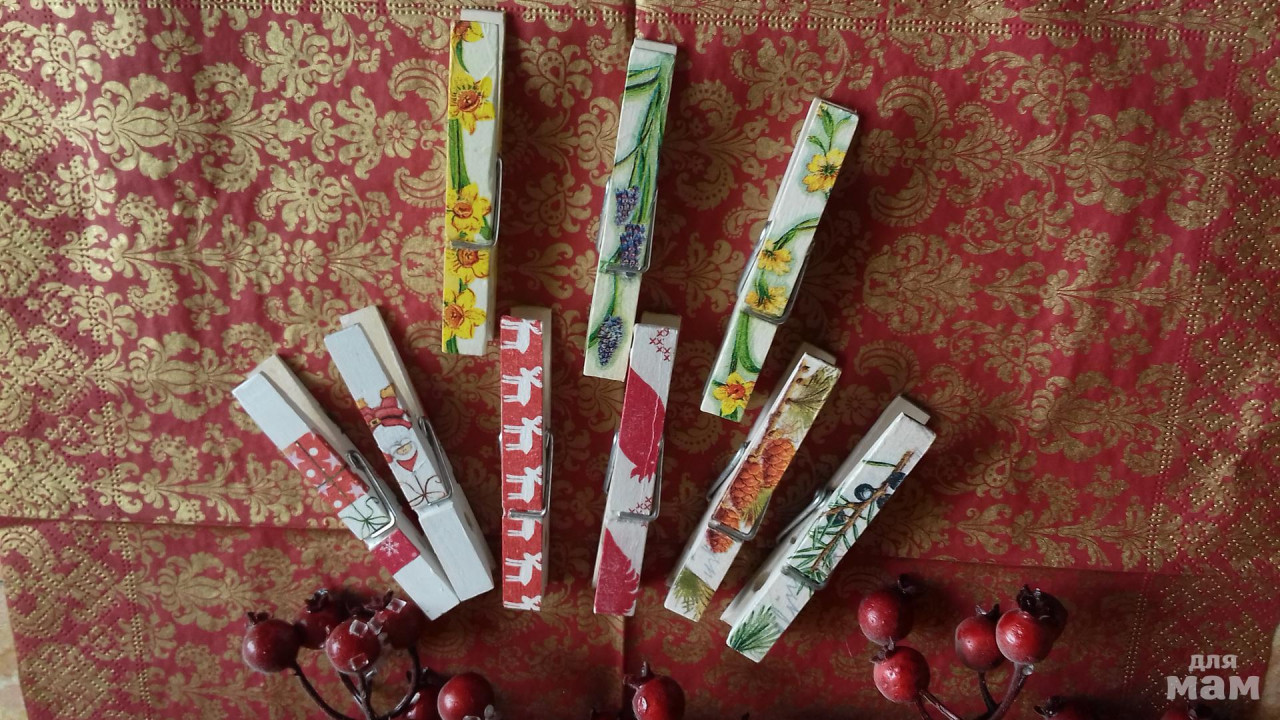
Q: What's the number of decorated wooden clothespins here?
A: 9